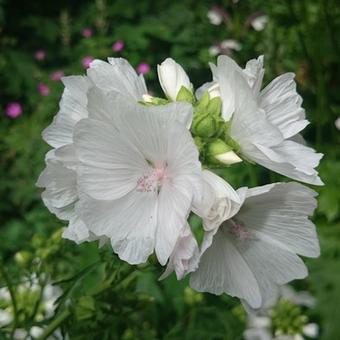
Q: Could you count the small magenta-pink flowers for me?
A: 8